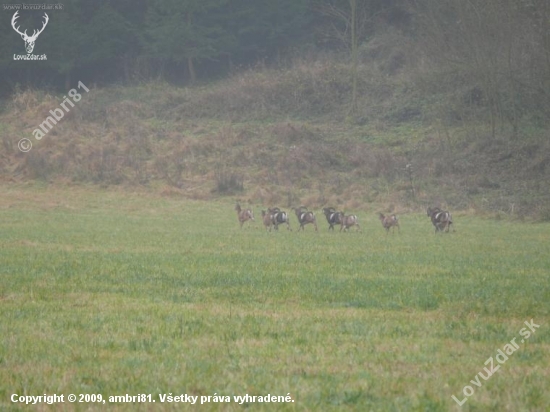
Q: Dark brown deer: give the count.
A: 4